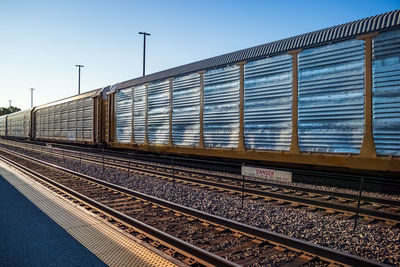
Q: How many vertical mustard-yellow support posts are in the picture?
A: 7